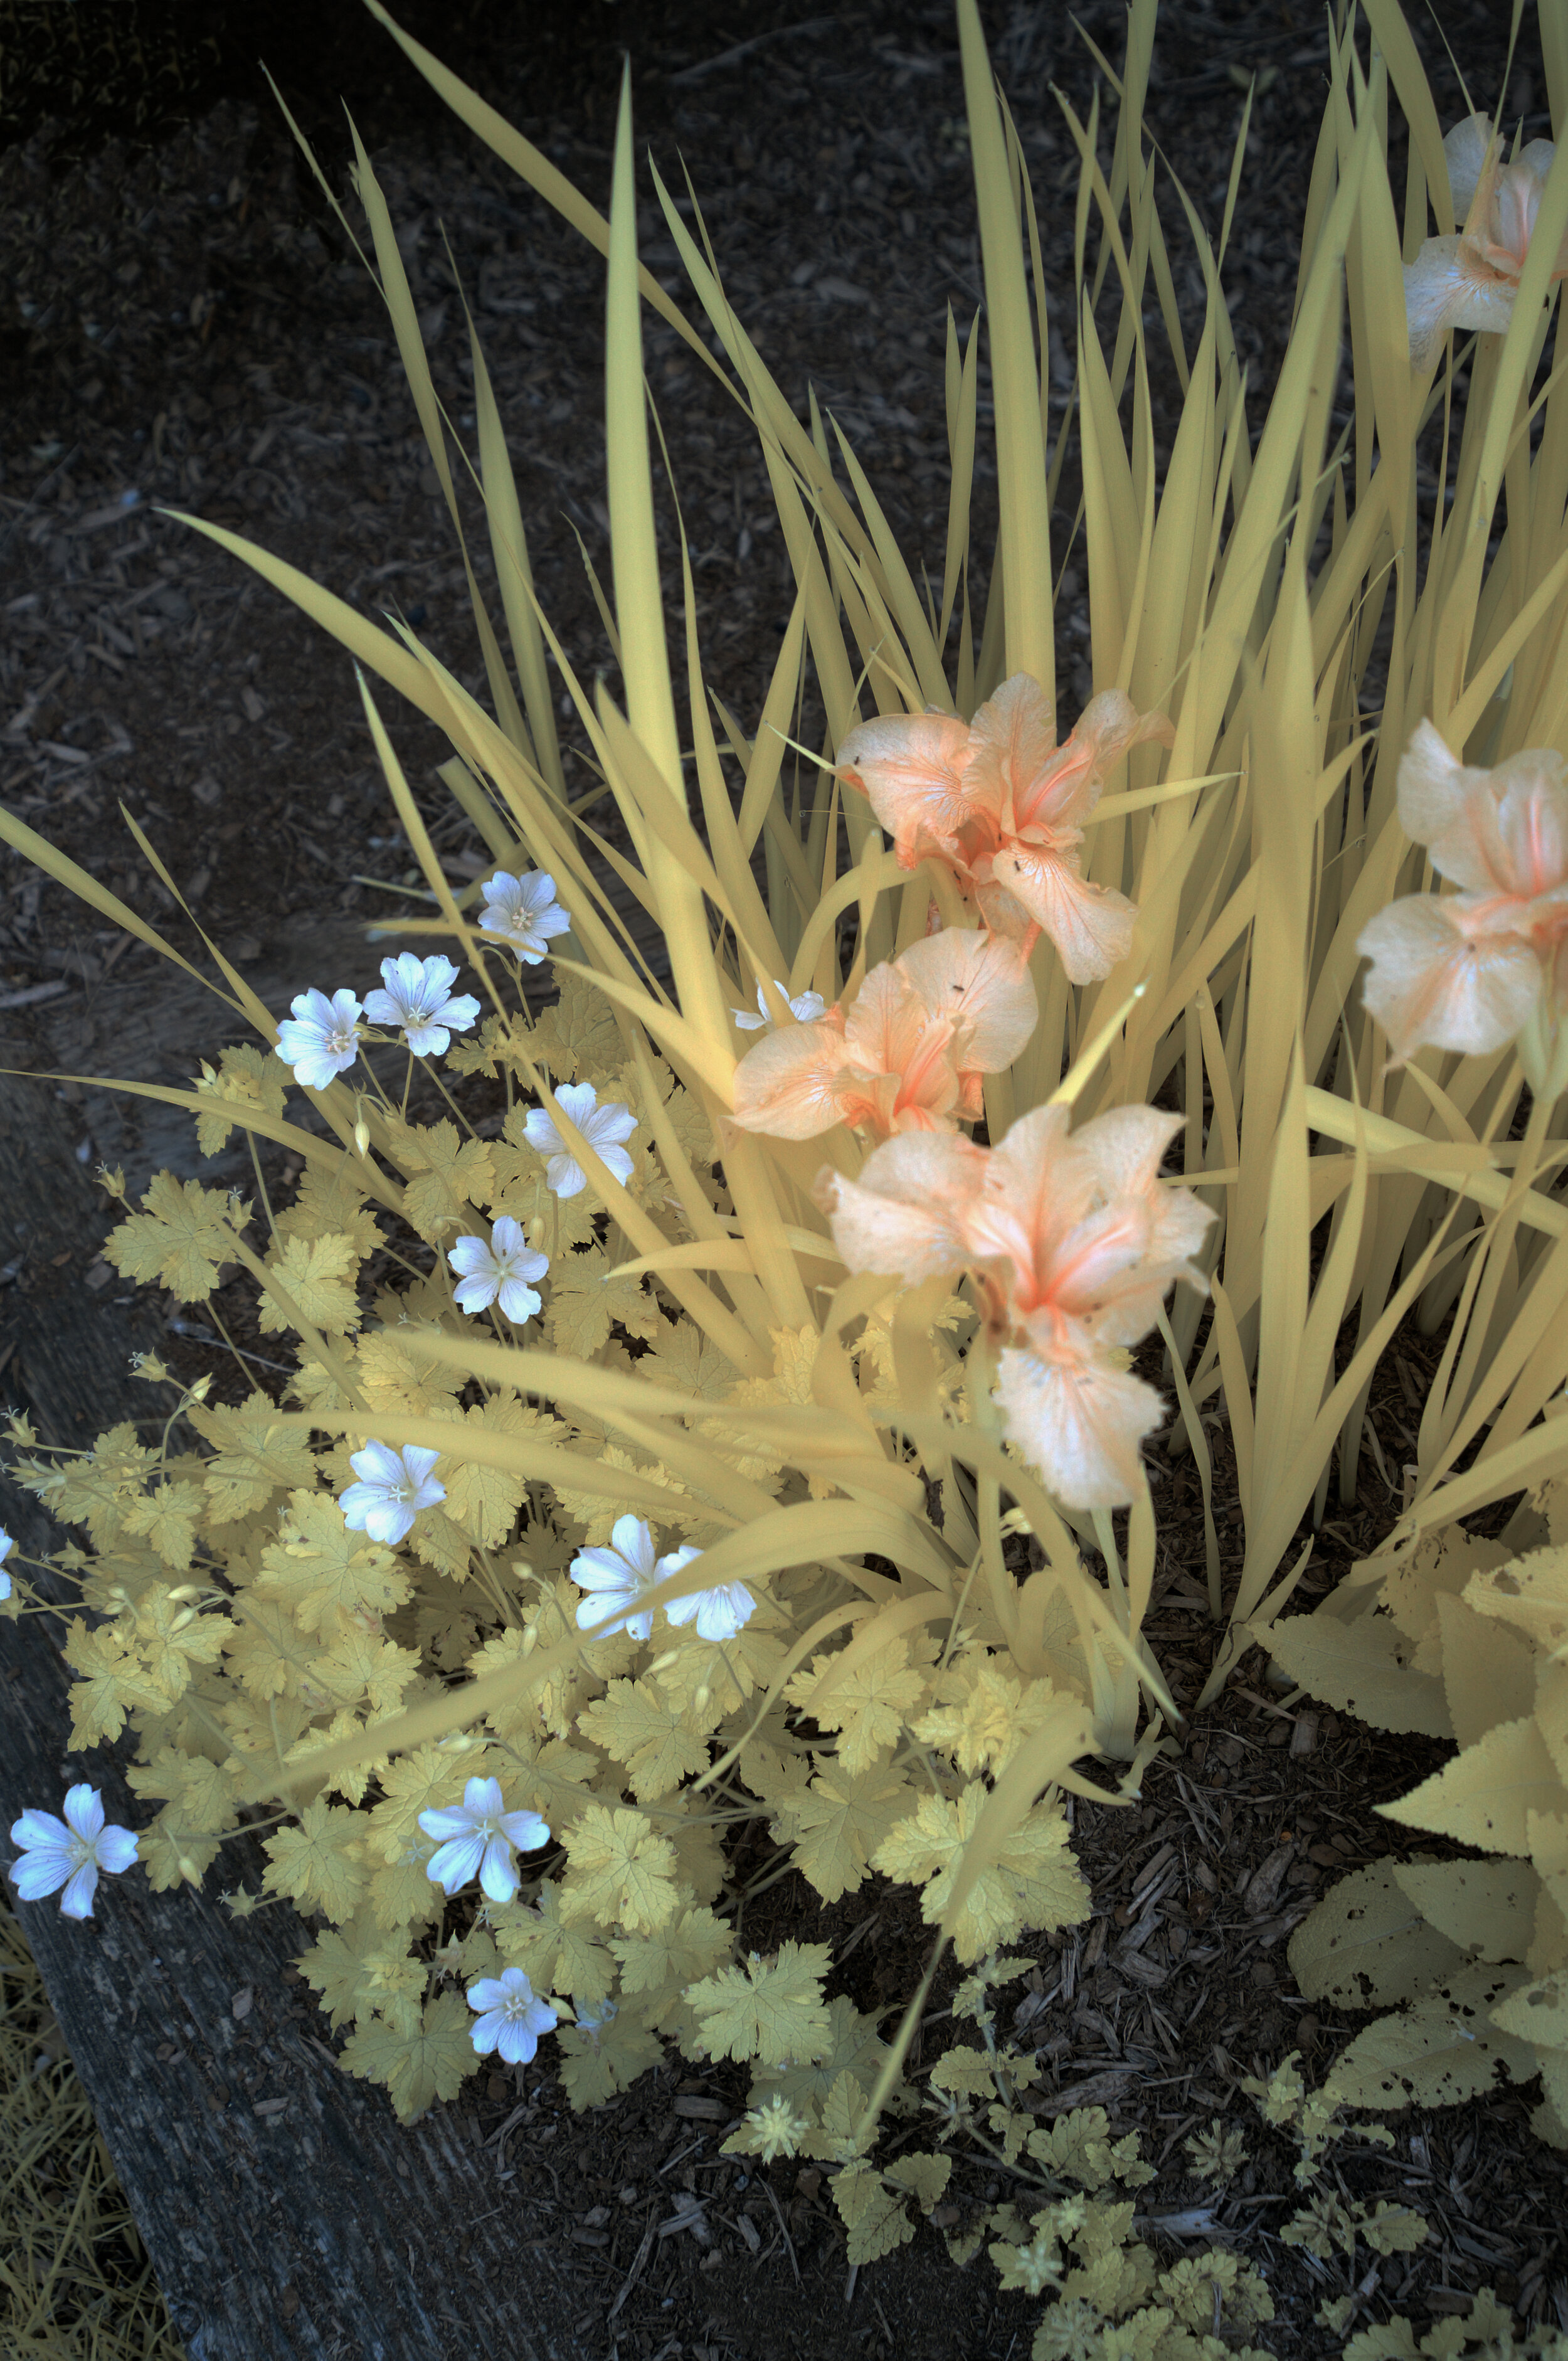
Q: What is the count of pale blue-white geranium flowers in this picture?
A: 13